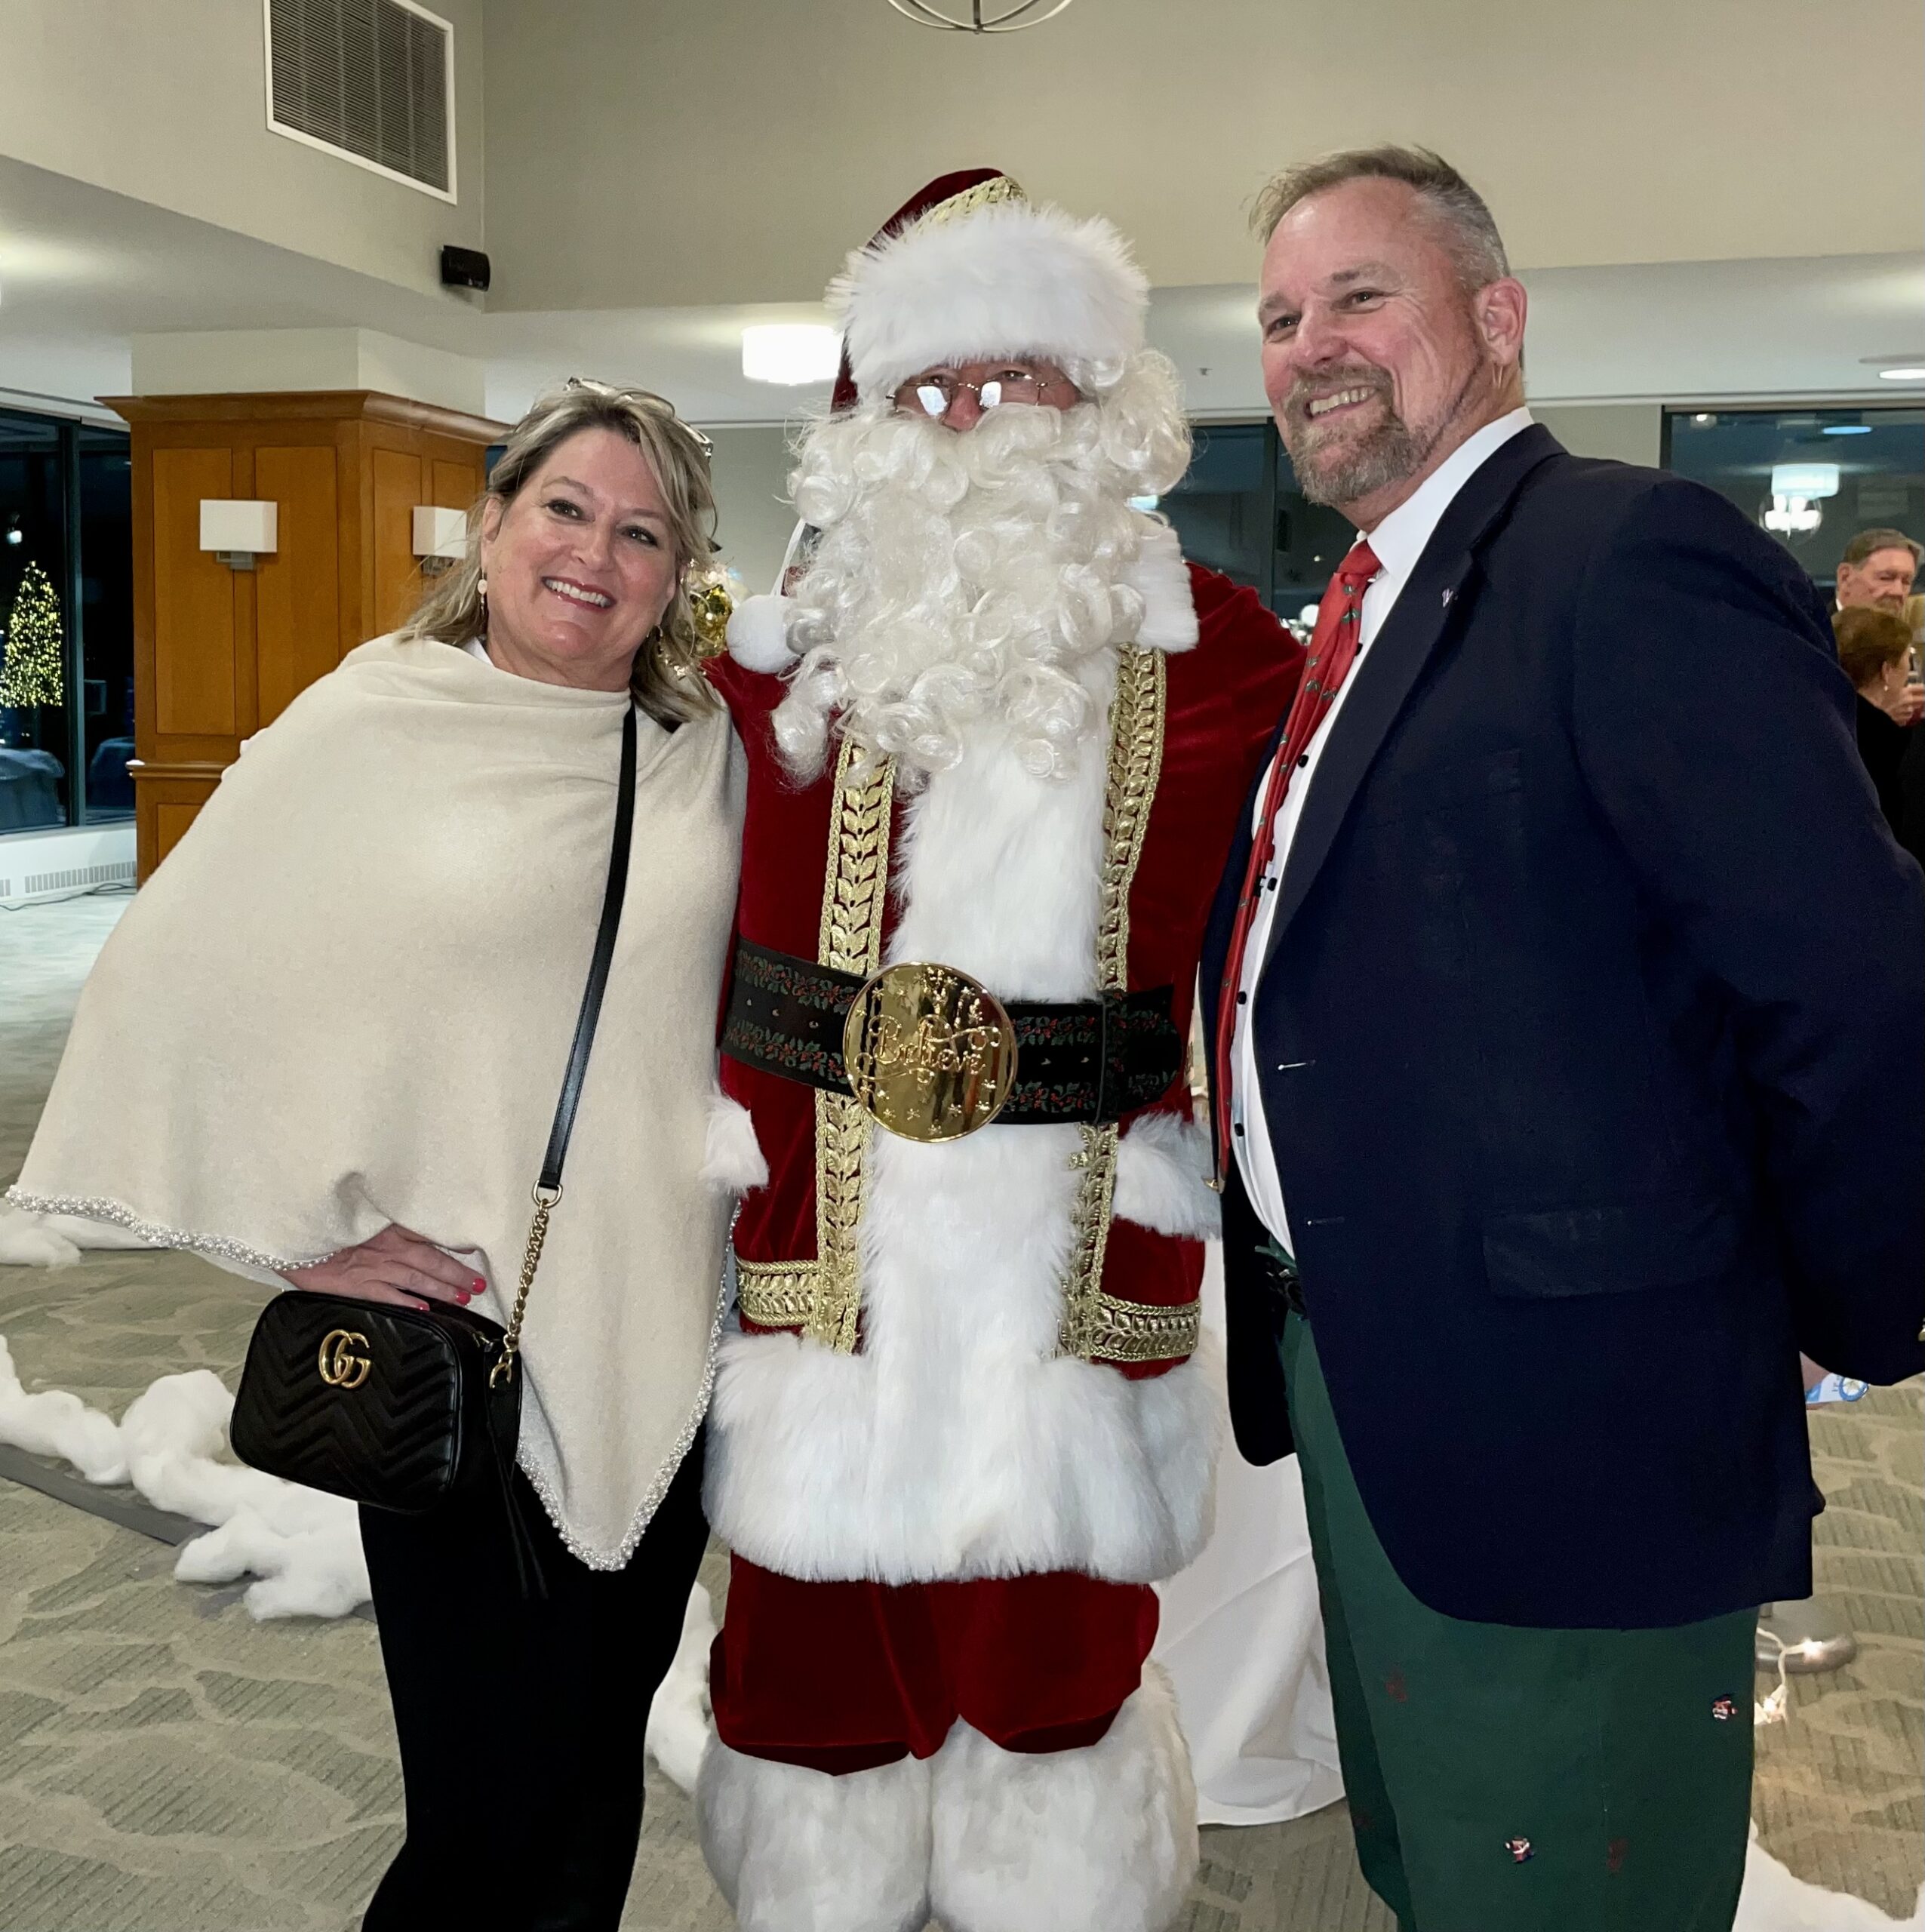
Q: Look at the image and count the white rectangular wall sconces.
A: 2